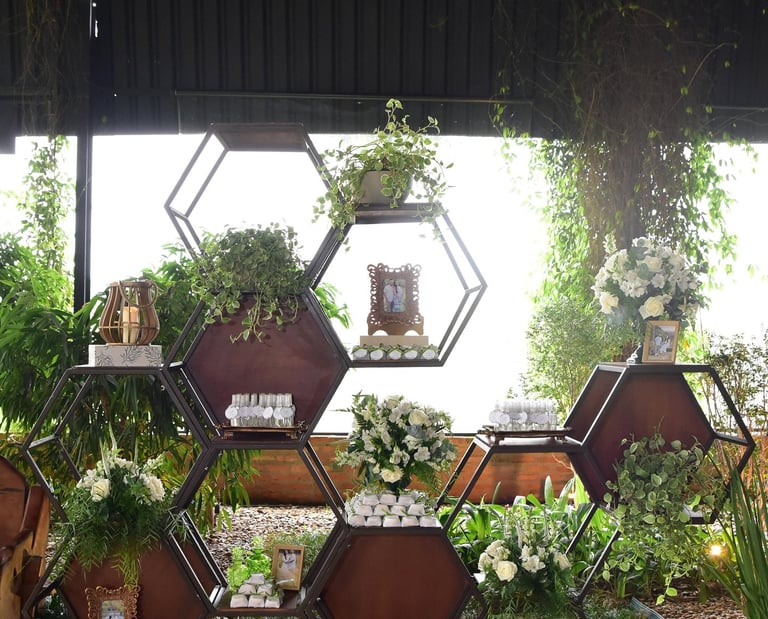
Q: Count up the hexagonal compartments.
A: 9